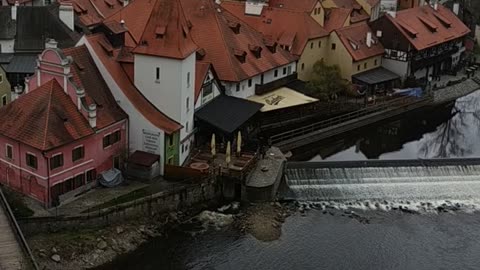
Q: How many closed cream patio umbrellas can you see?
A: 3